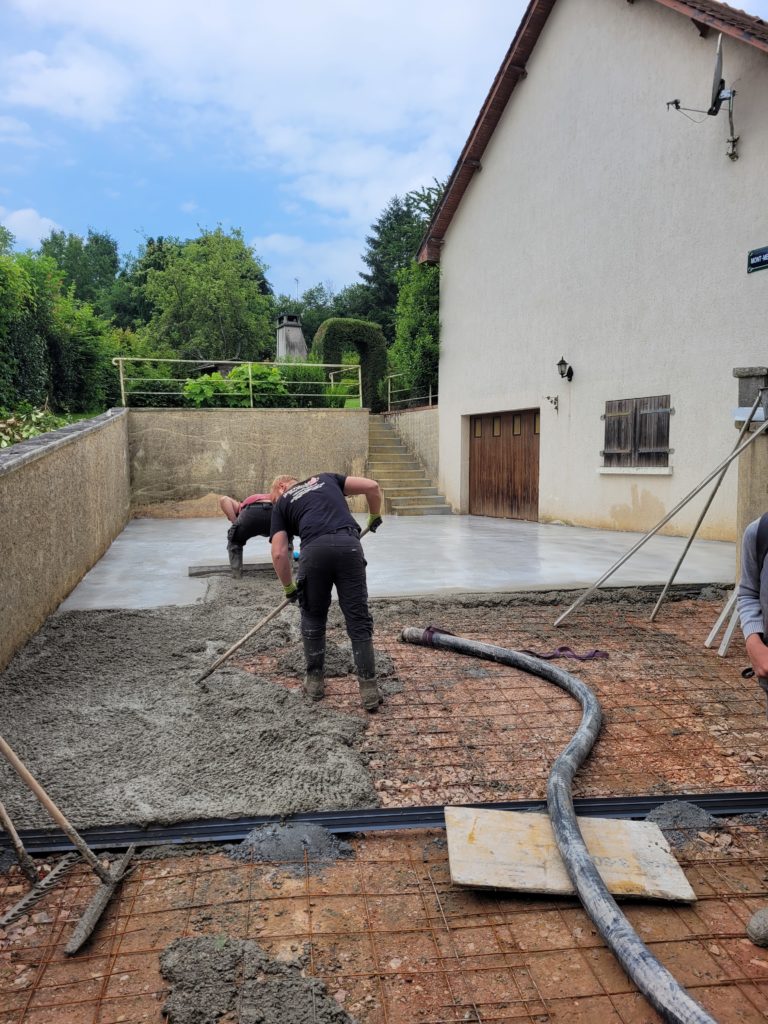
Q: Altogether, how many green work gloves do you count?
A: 2